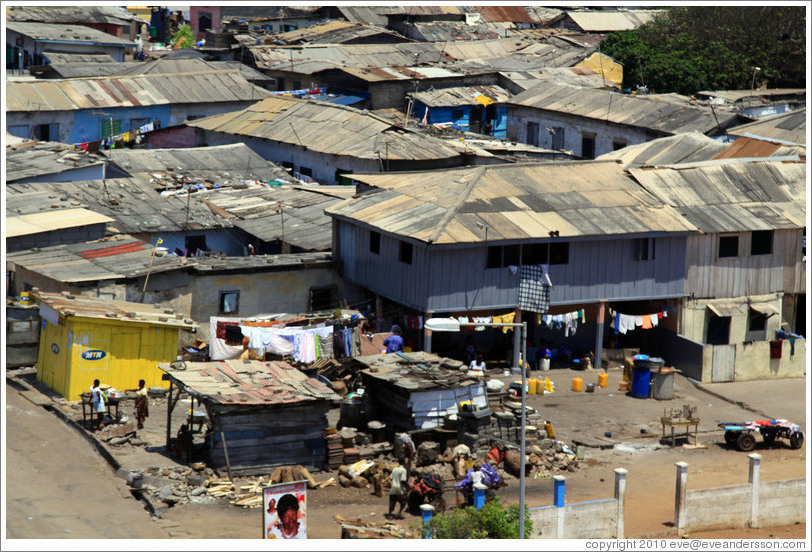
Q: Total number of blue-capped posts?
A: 3